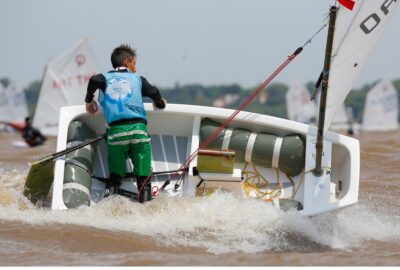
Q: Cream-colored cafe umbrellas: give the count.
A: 0